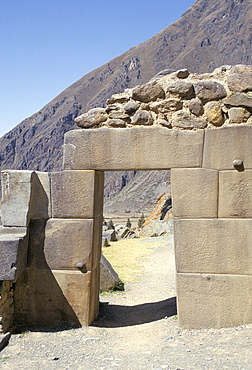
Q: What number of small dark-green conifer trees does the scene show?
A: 5